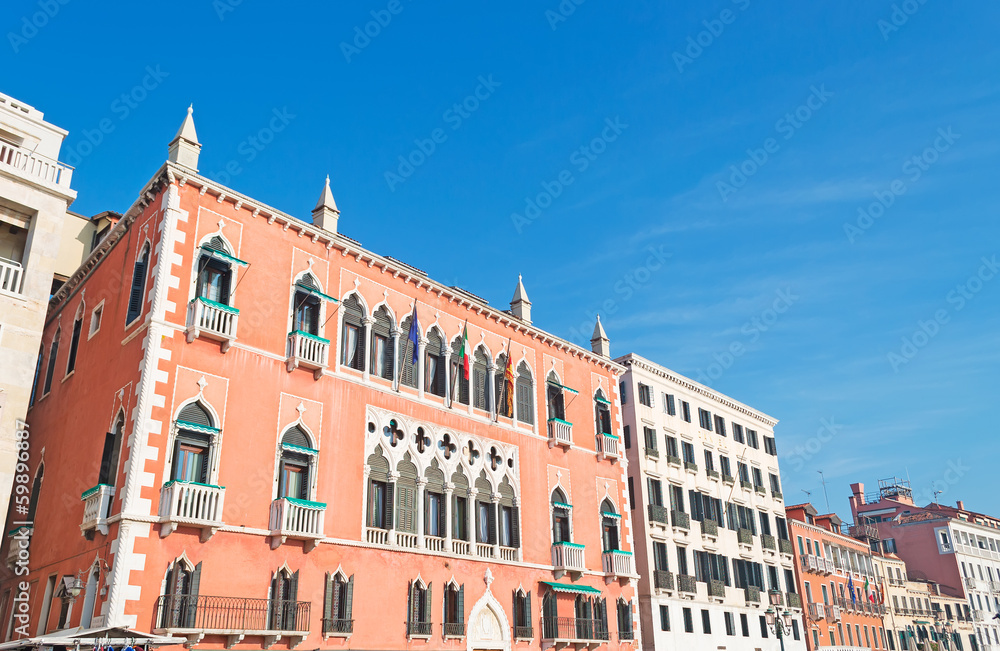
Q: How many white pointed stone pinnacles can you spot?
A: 4